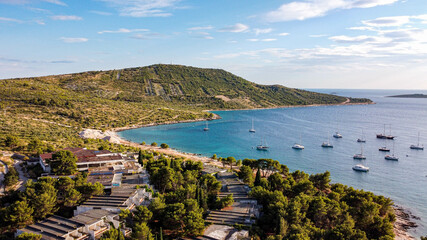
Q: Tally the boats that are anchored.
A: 13